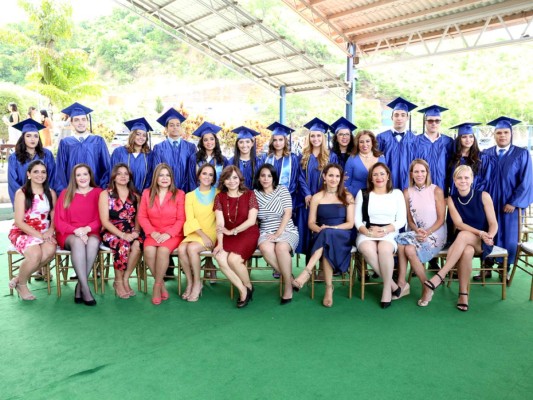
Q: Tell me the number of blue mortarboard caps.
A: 13